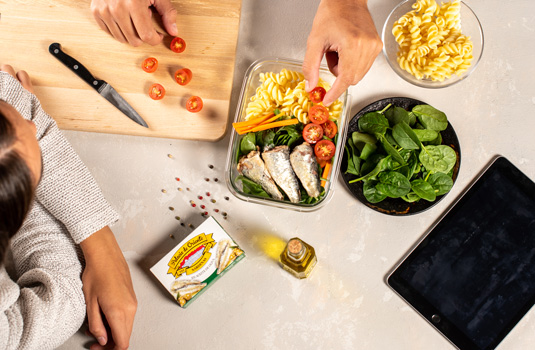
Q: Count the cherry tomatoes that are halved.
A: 10